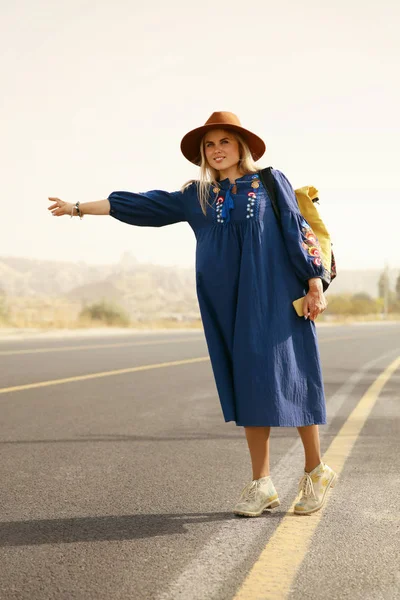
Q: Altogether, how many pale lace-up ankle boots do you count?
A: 2